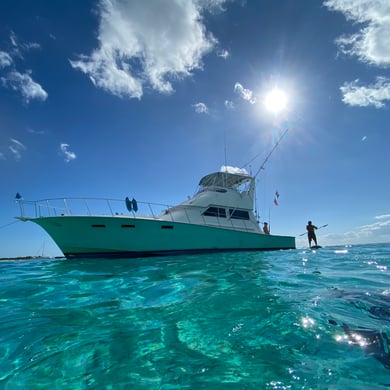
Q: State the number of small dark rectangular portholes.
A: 3